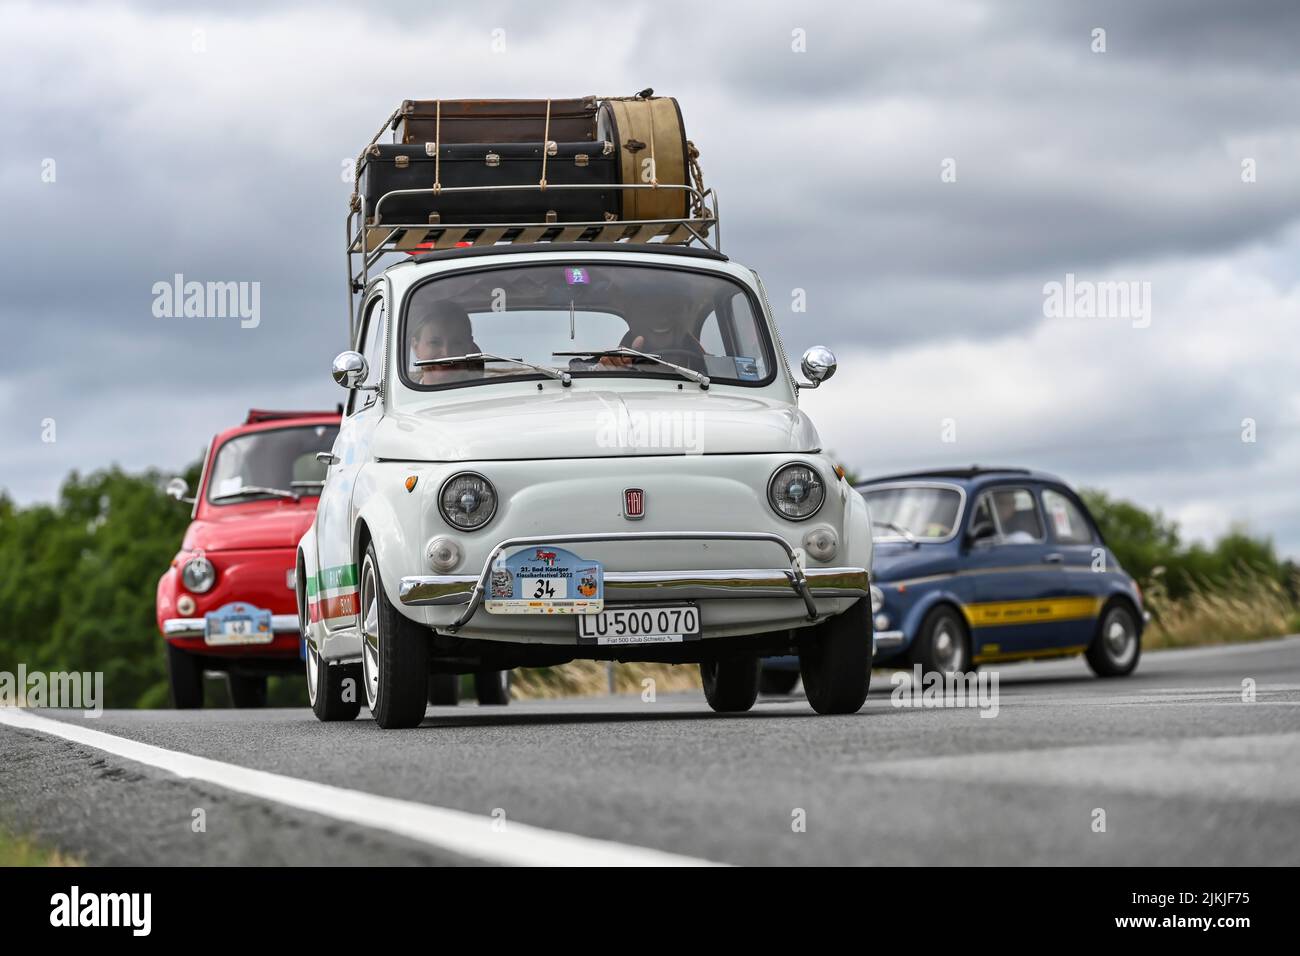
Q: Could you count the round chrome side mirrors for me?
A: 3